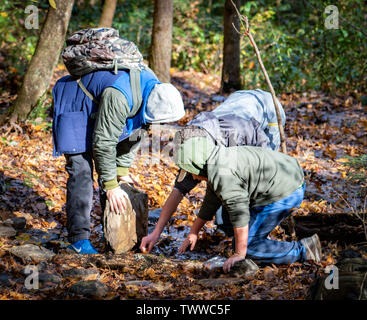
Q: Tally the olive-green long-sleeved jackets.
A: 2